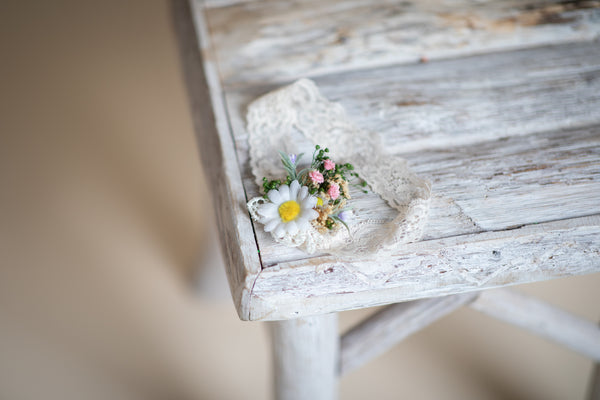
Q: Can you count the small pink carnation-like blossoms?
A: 3